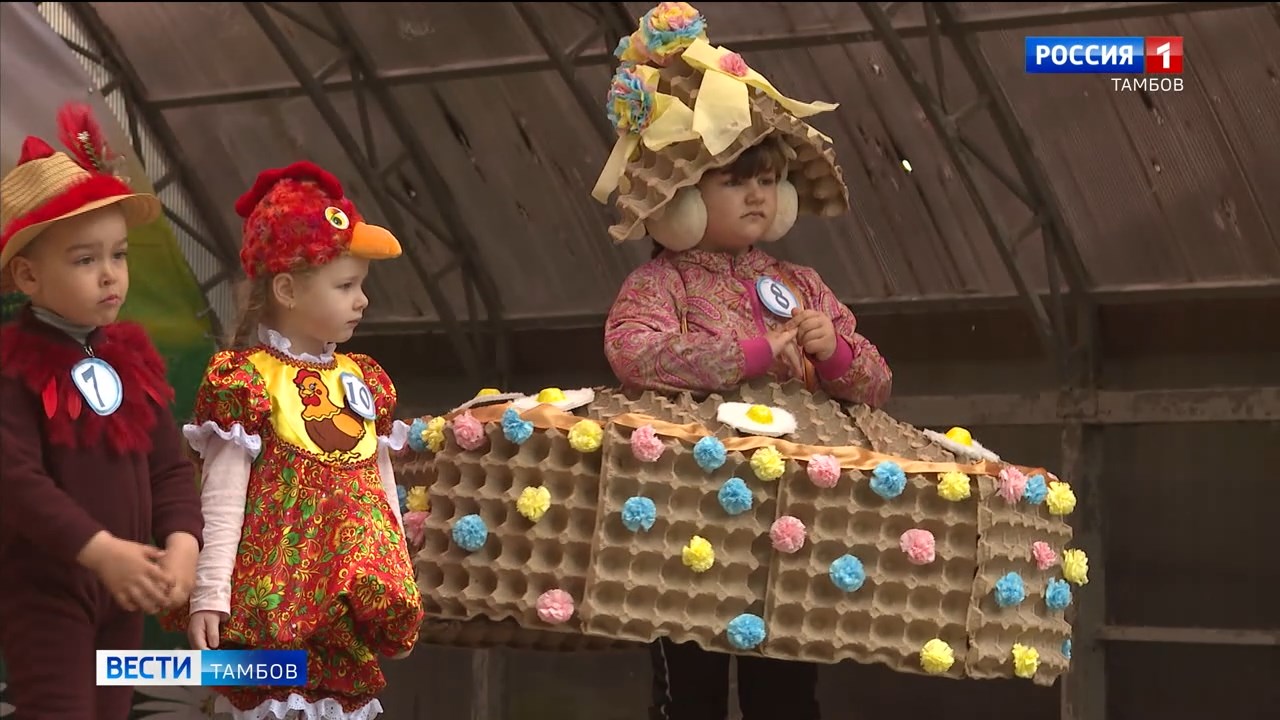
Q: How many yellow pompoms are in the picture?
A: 11